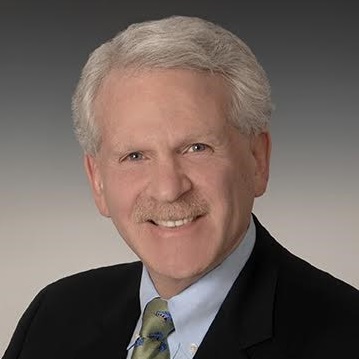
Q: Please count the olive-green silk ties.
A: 1